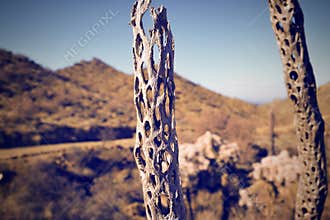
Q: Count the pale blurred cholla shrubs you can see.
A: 2